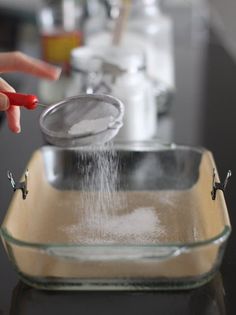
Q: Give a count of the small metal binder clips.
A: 2